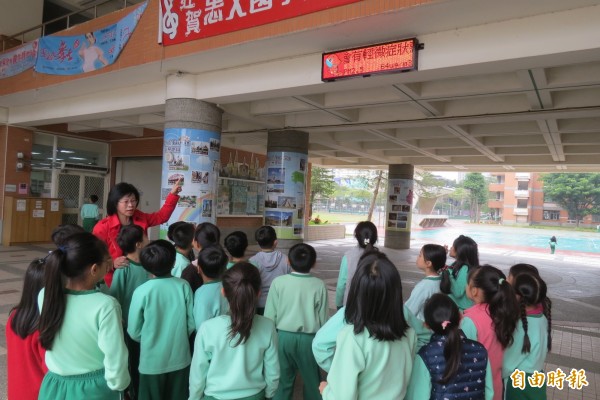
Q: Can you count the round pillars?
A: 3